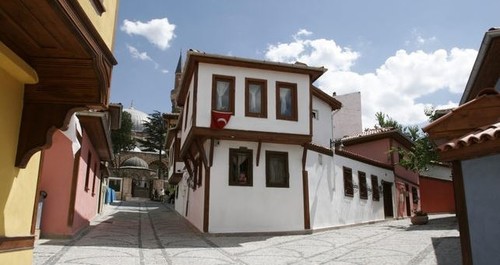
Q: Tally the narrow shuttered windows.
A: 3